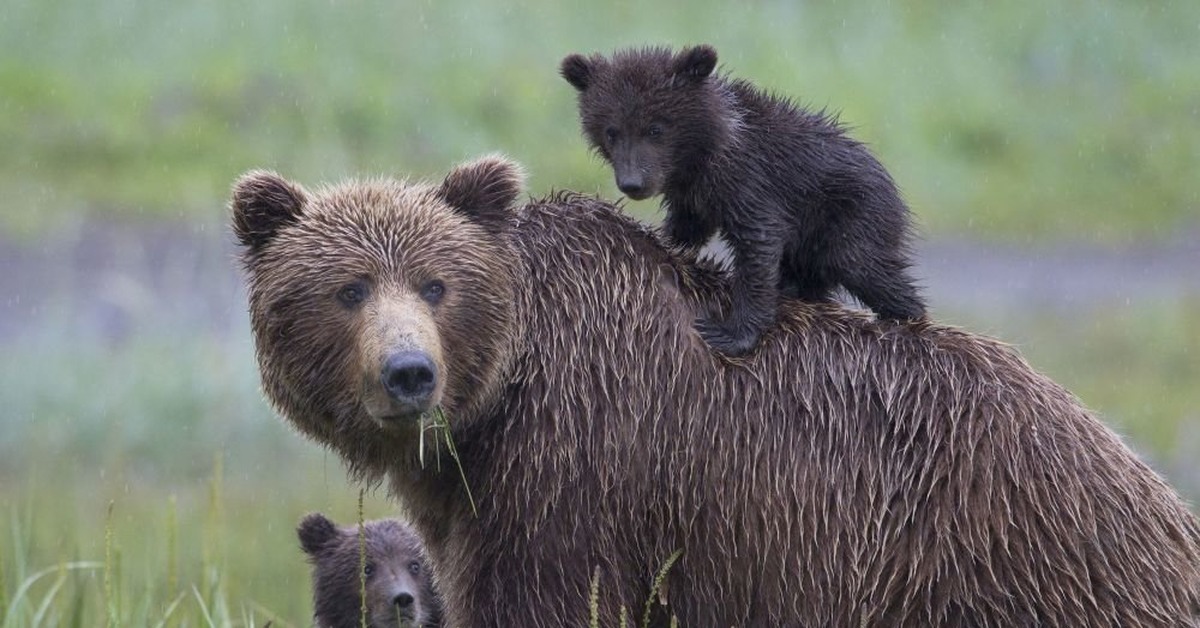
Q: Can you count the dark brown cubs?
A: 2